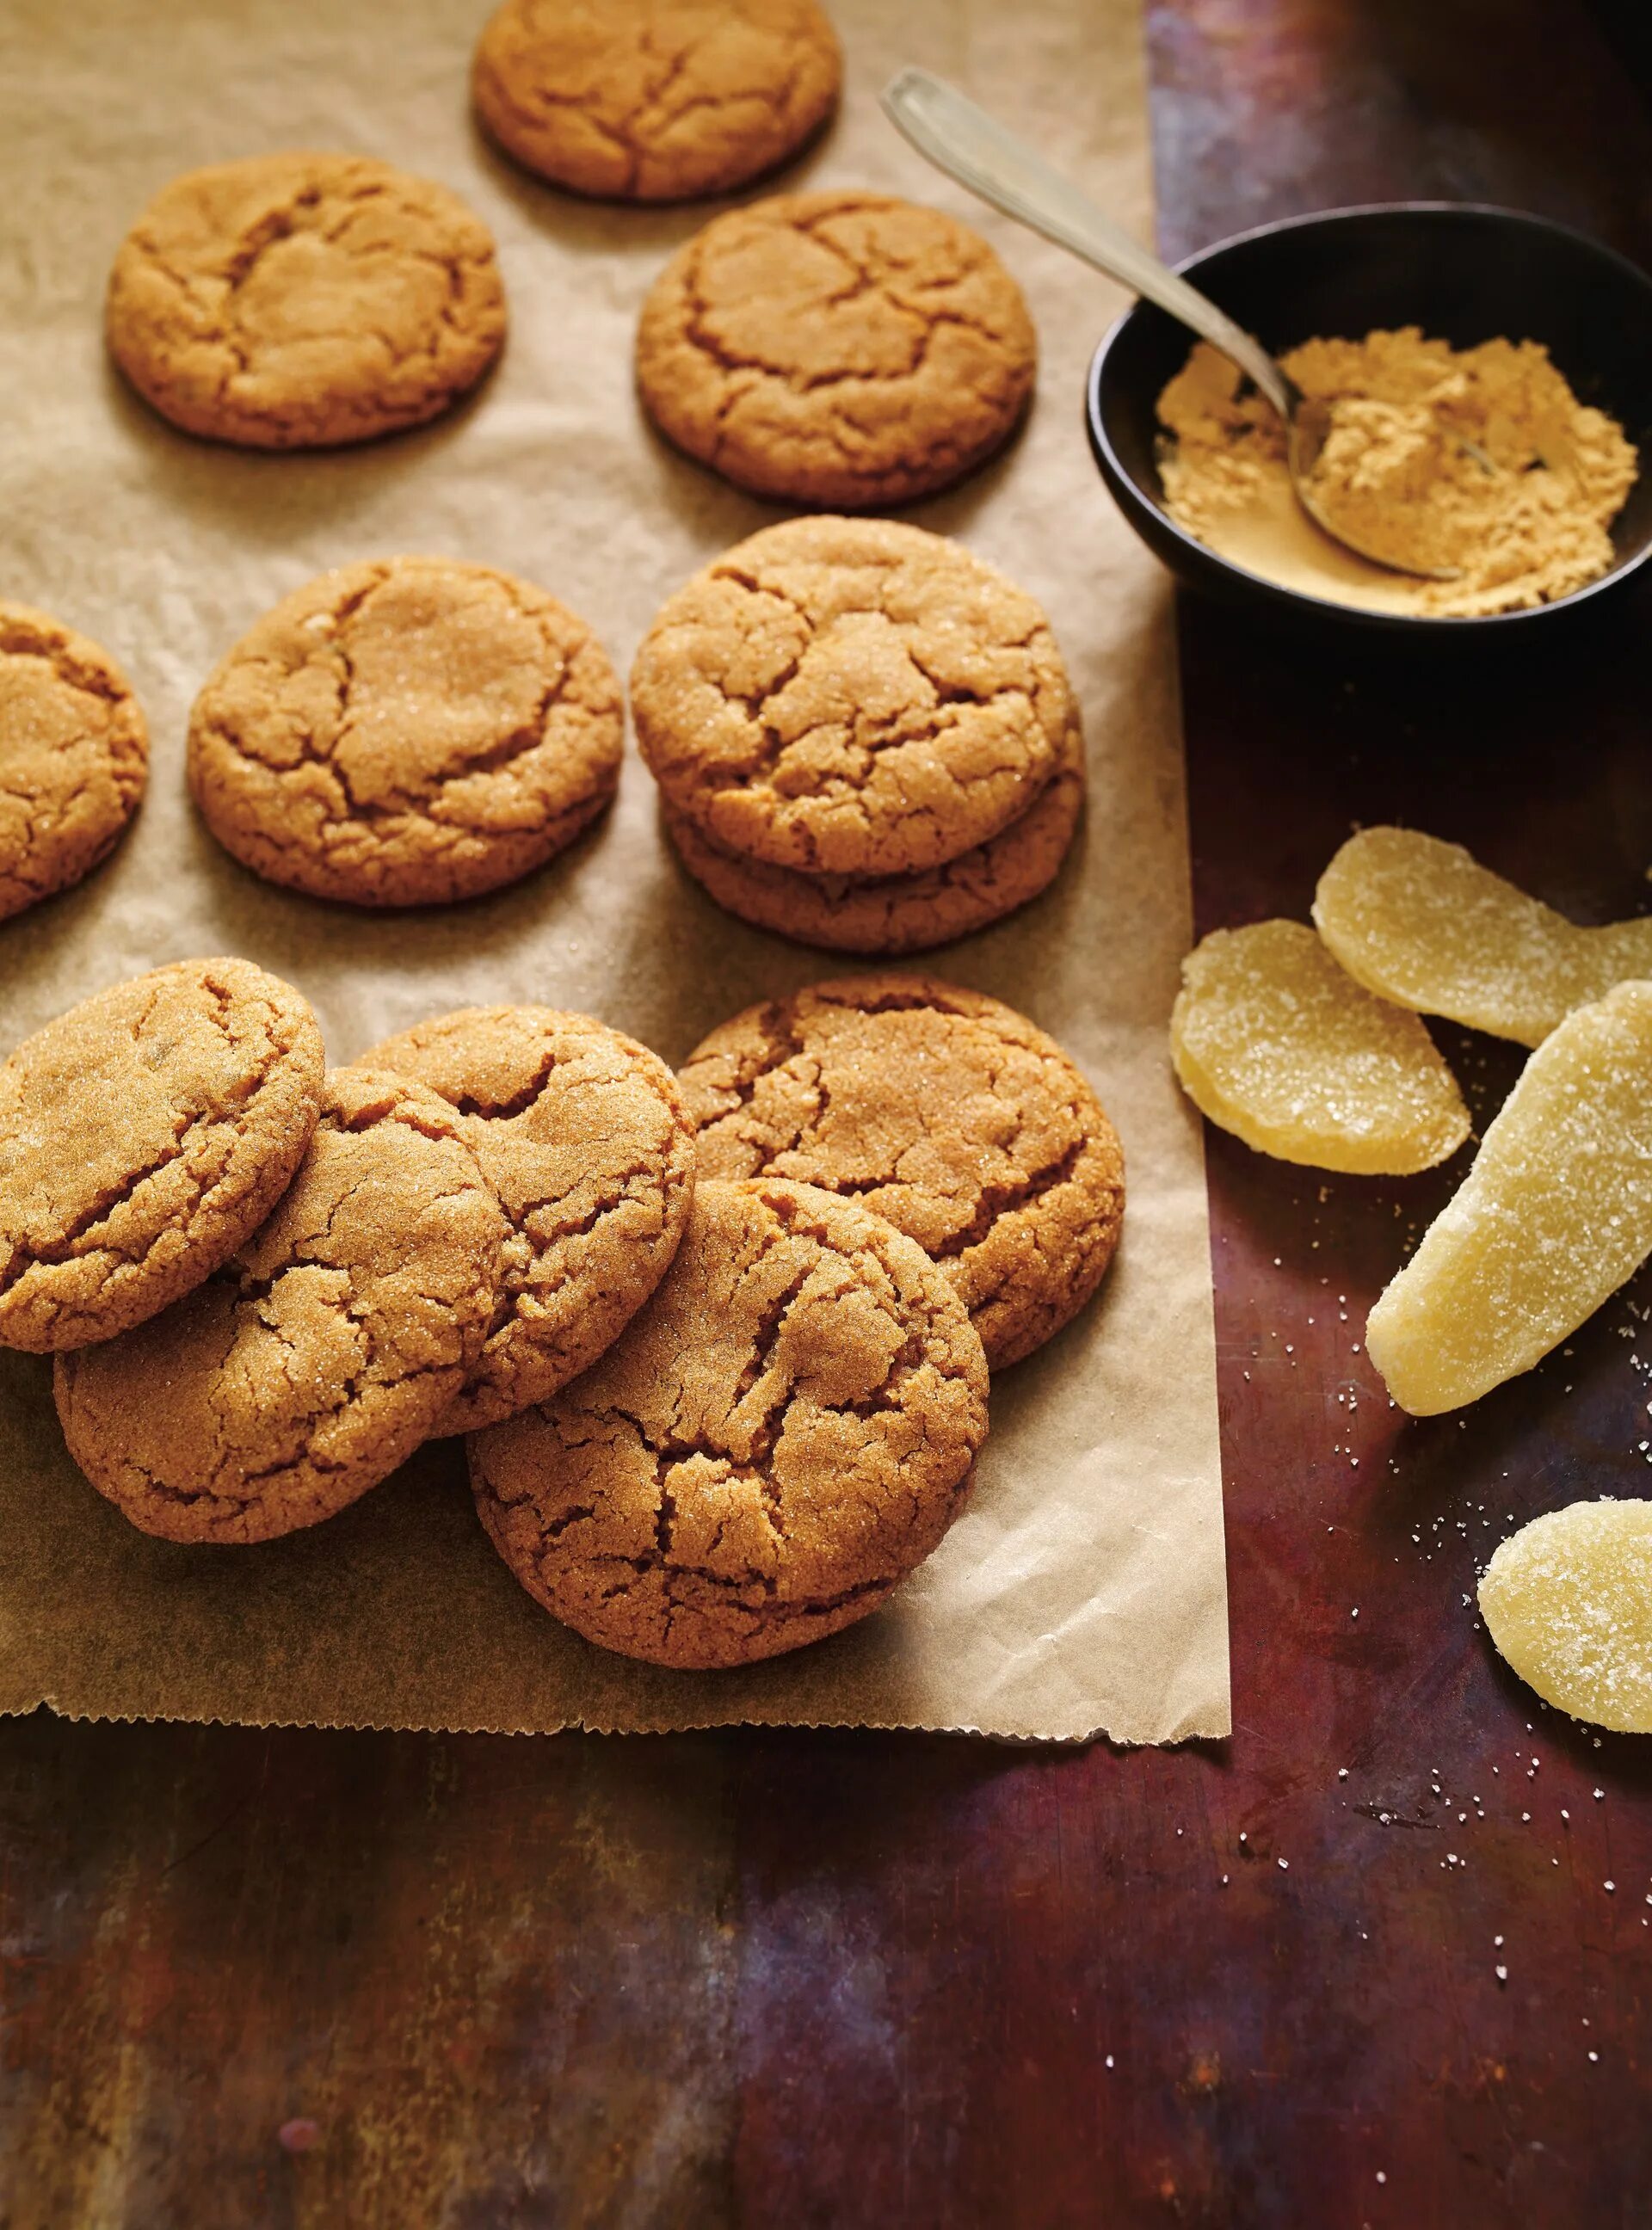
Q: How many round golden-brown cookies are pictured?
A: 12